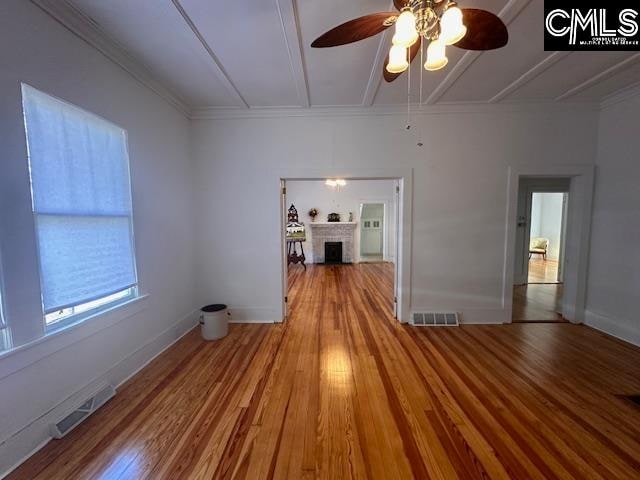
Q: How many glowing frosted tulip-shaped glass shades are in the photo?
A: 4